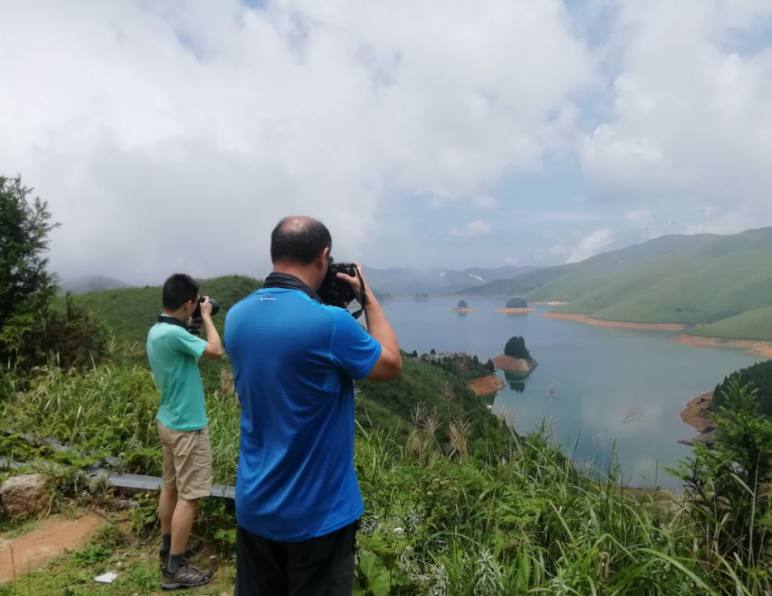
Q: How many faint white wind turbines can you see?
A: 3